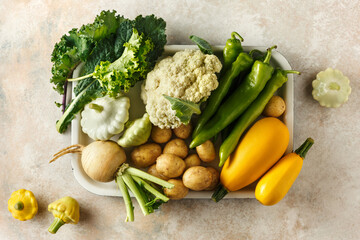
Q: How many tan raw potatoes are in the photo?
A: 12